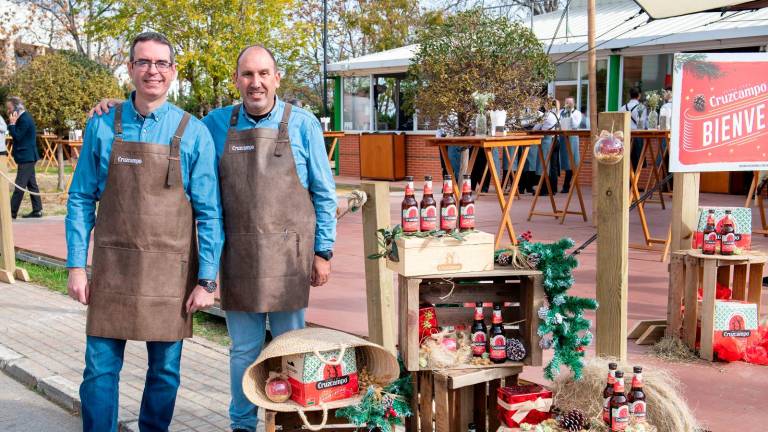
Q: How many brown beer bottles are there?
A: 11